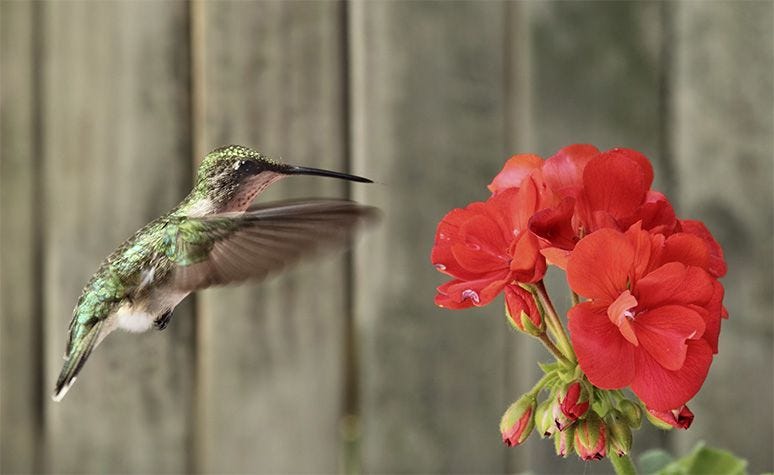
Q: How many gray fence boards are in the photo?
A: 6